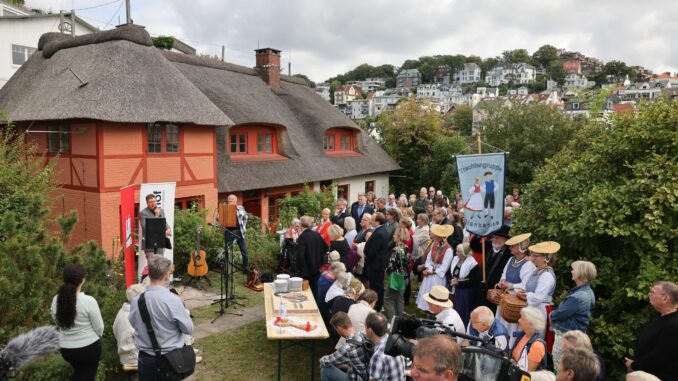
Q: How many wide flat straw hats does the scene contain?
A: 3